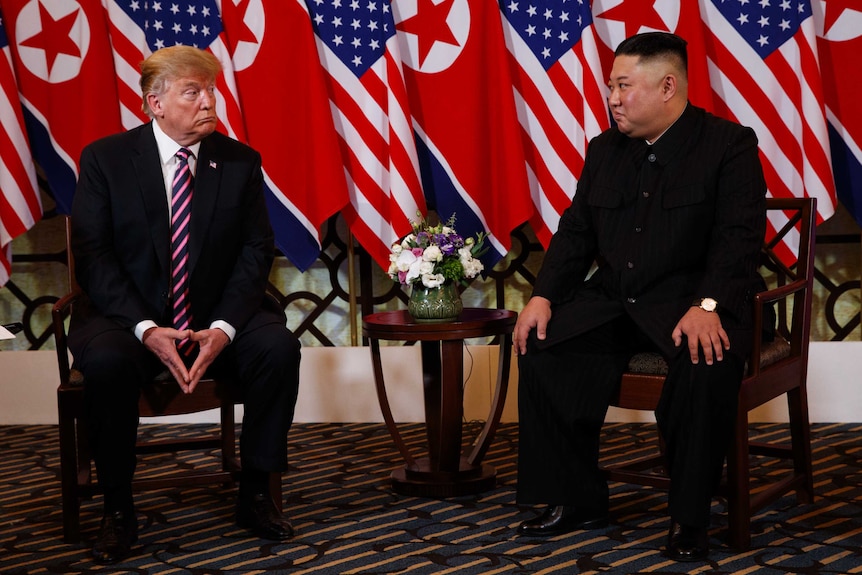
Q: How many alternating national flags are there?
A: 10